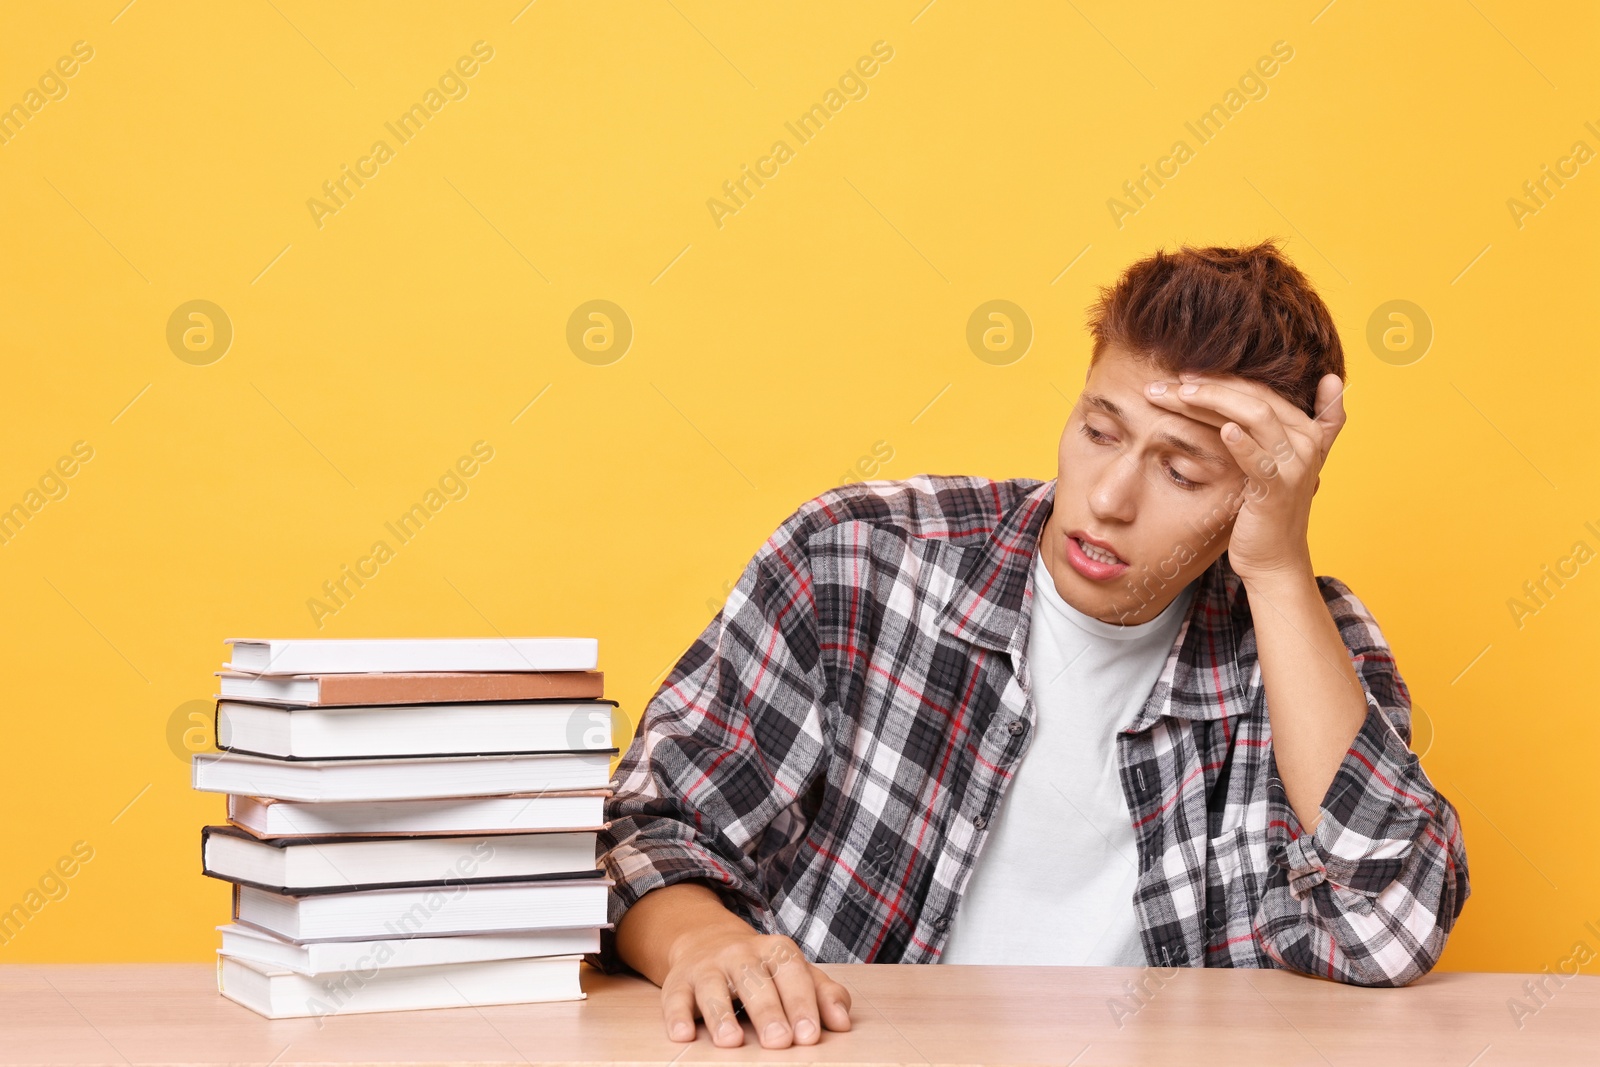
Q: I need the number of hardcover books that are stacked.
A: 9